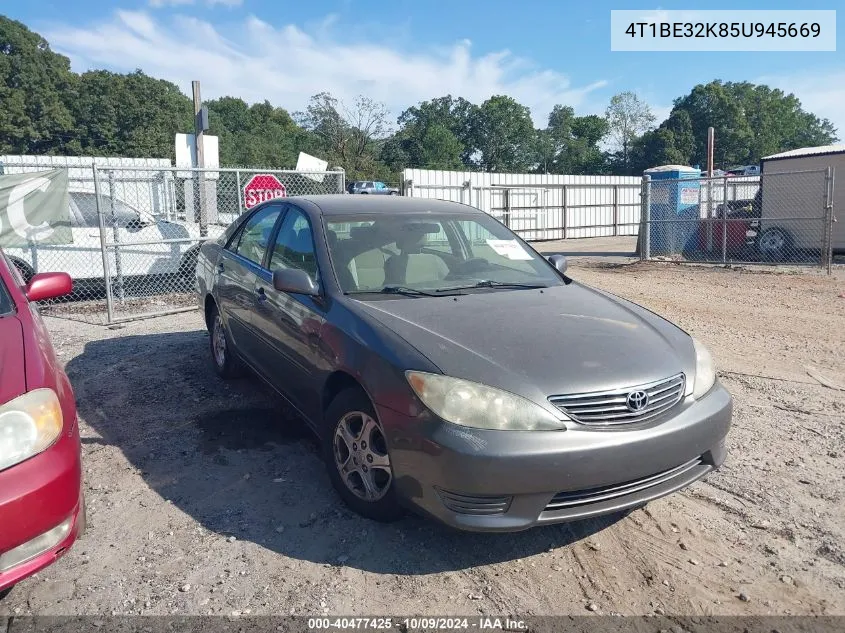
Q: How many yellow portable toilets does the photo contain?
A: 0